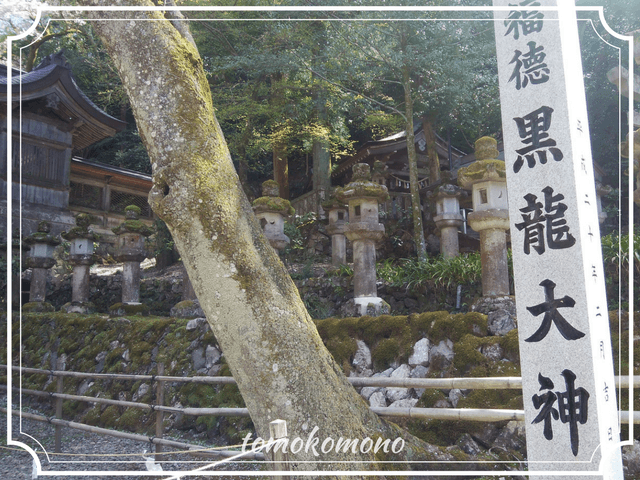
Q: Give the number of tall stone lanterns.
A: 8